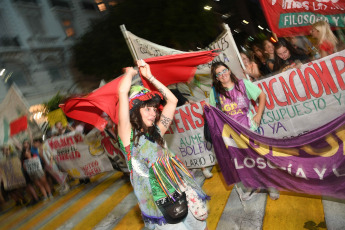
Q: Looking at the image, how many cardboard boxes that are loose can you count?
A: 0